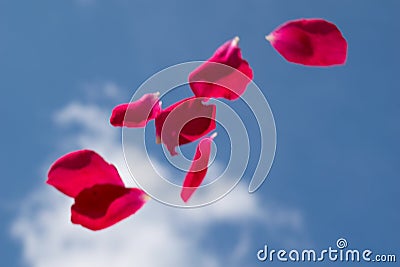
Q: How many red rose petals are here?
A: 7